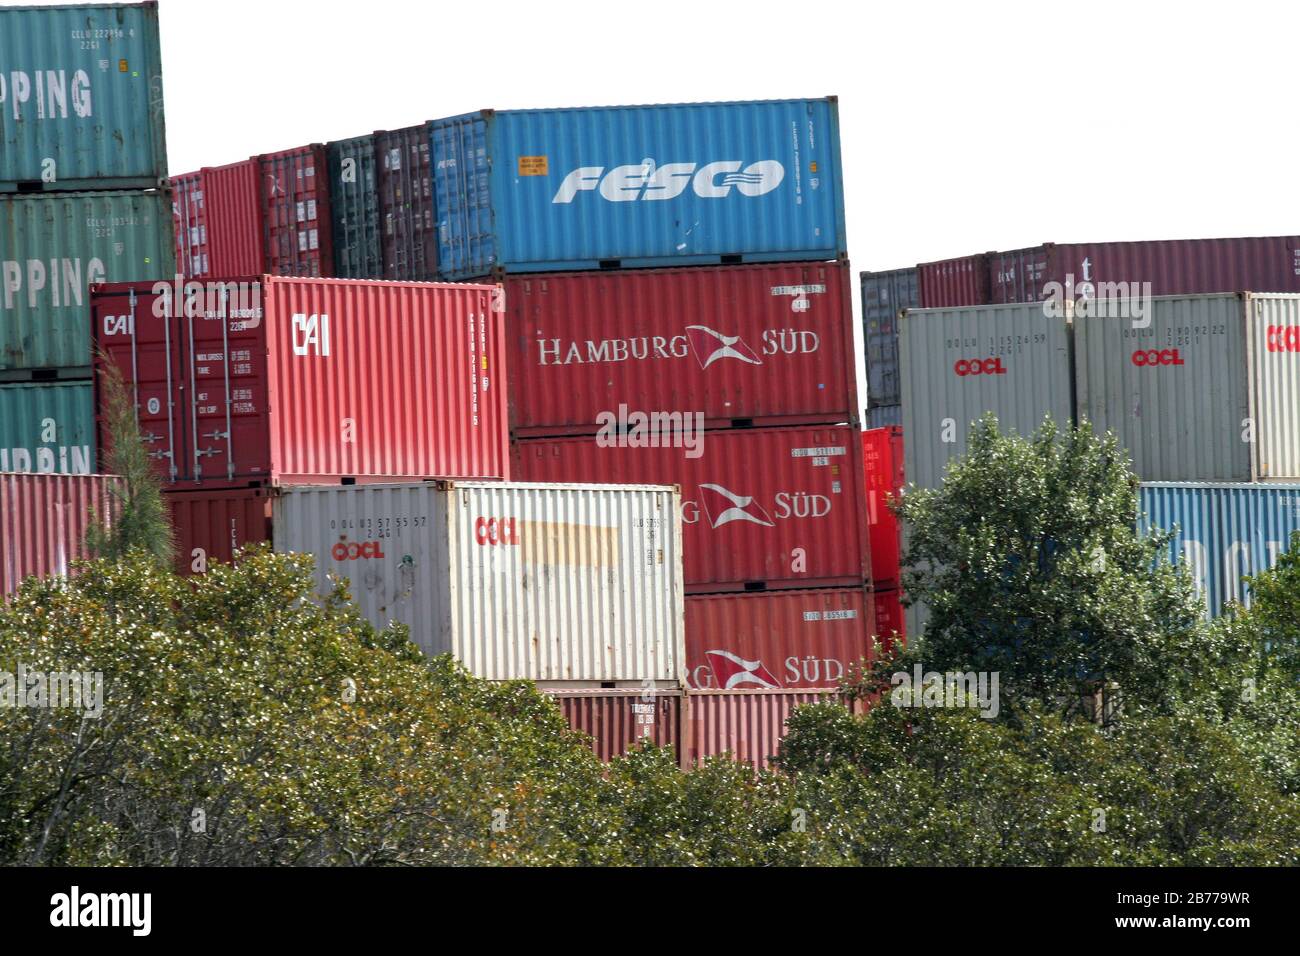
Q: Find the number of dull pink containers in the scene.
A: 3